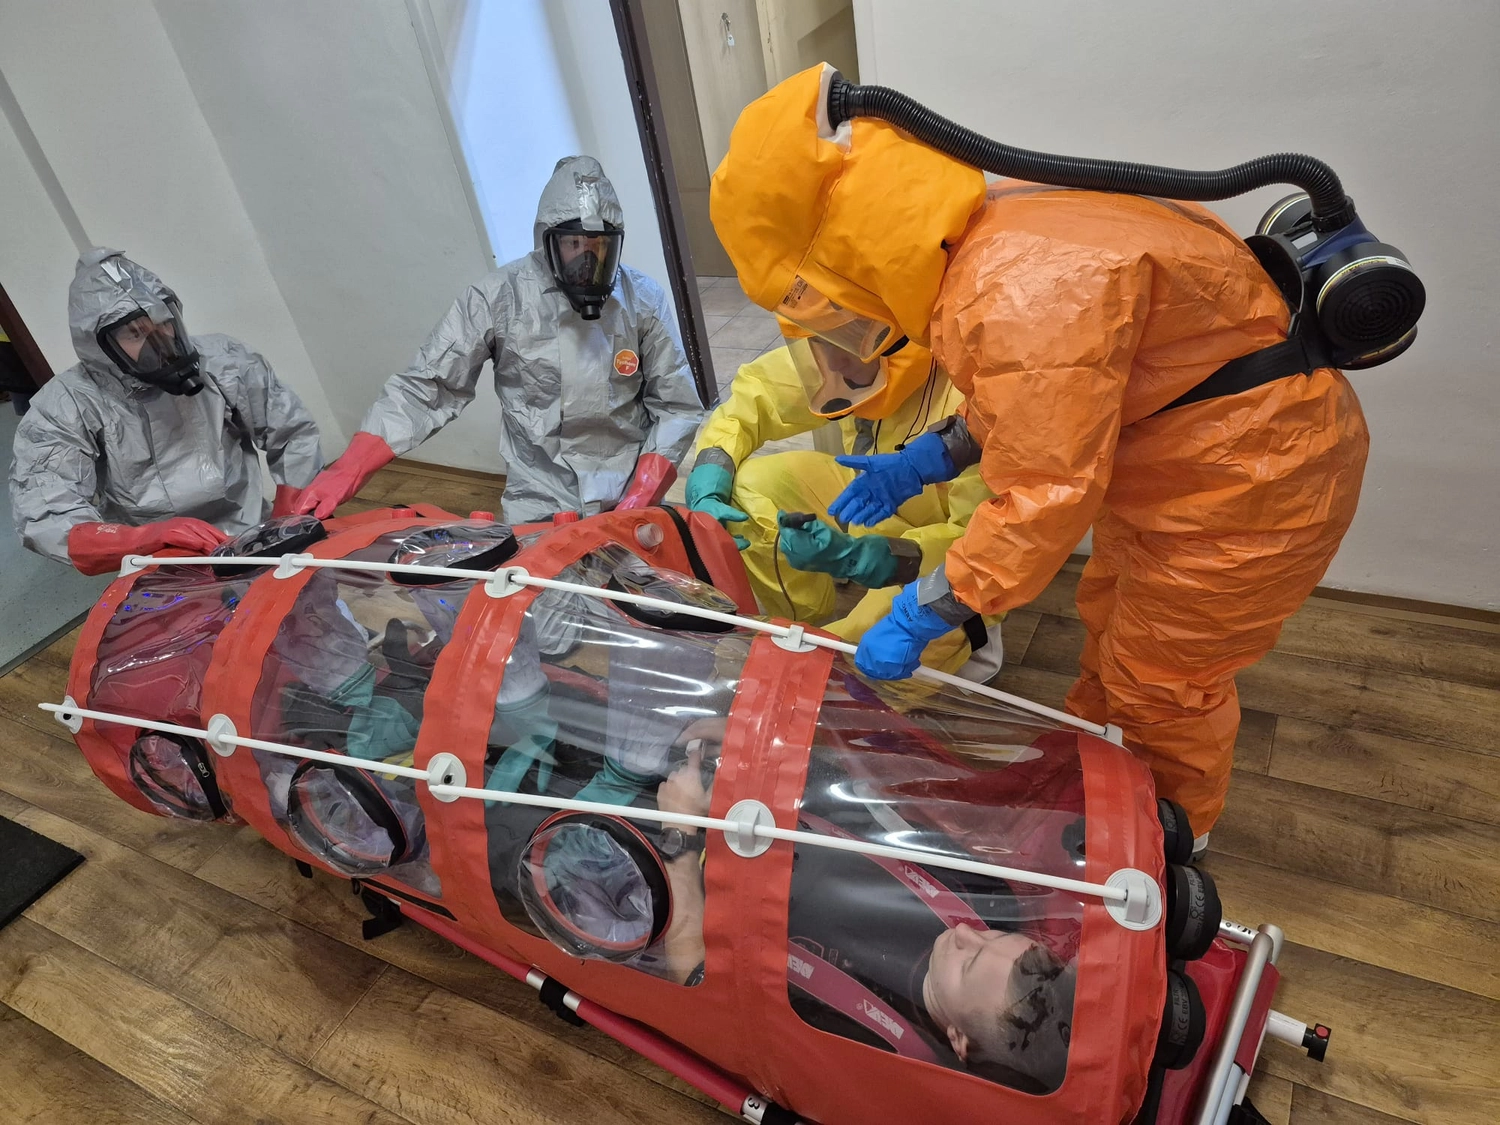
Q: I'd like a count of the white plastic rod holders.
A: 10